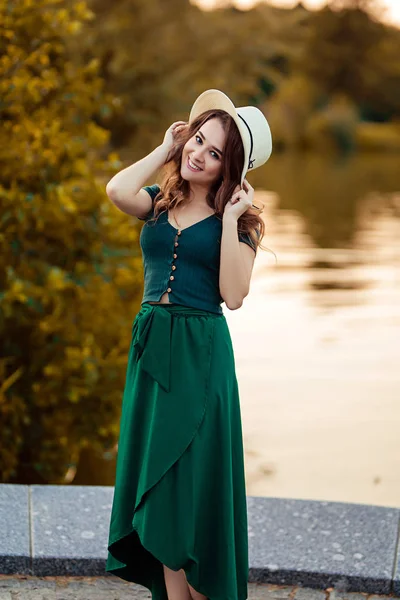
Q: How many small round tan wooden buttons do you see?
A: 6